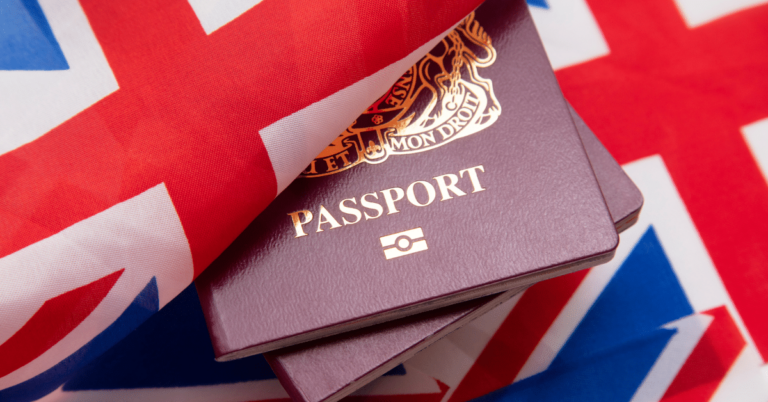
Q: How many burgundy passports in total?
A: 2